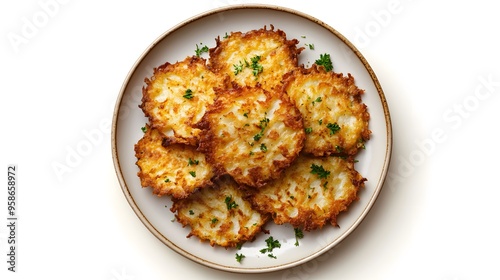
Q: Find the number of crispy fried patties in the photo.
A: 7